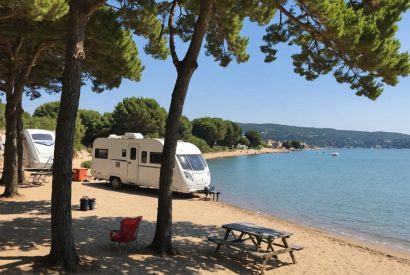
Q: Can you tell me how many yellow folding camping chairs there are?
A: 0